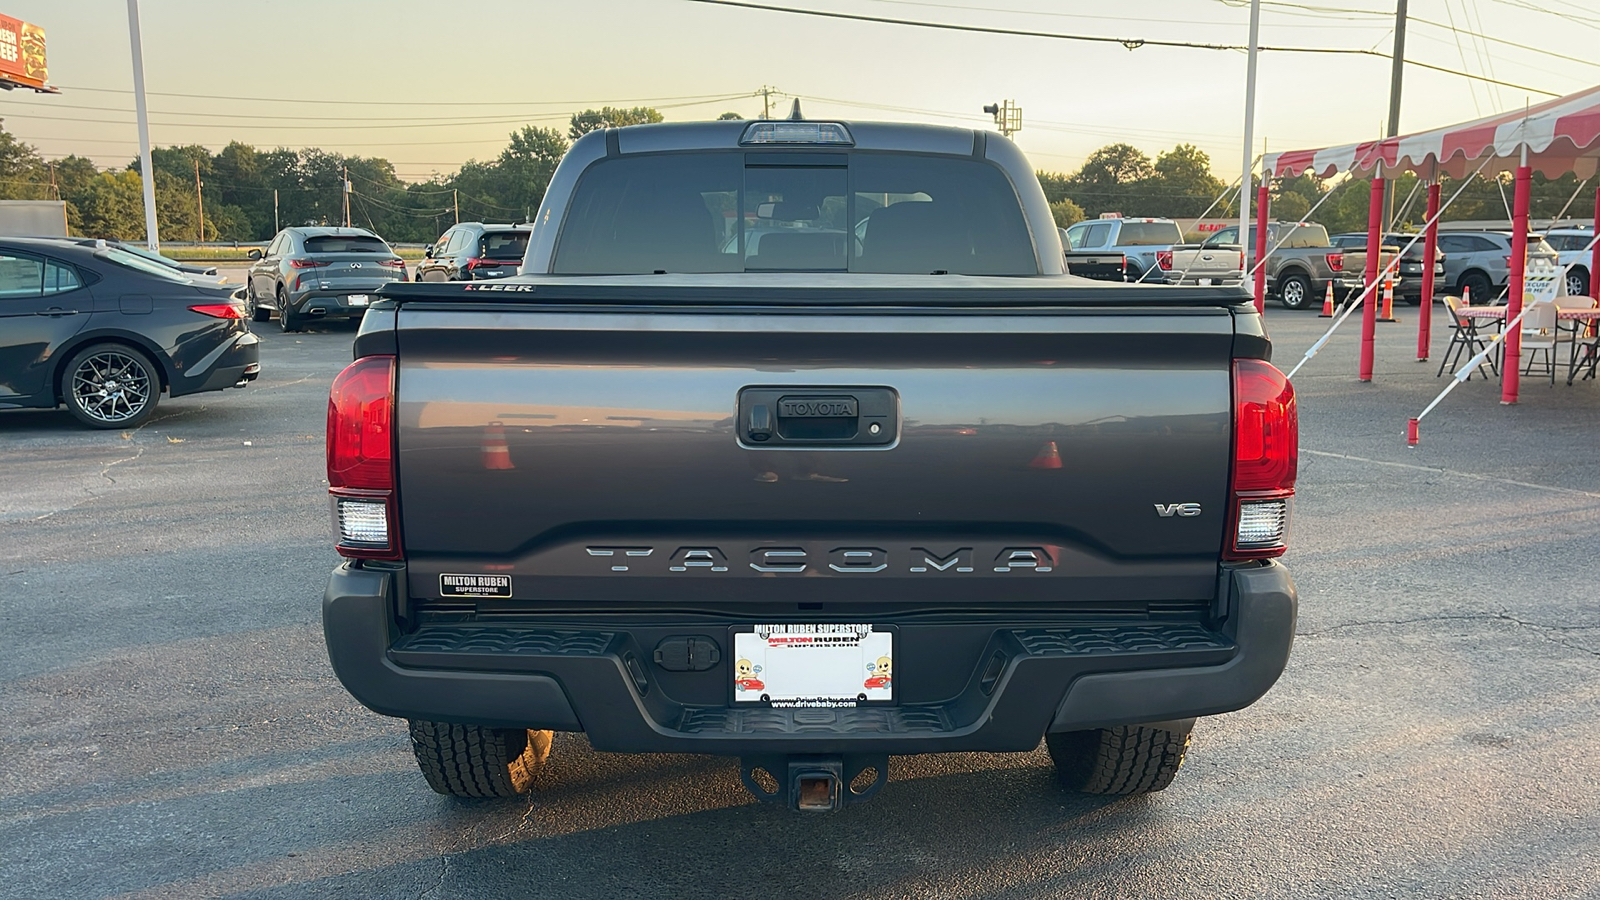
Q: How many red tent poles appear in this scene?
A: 5